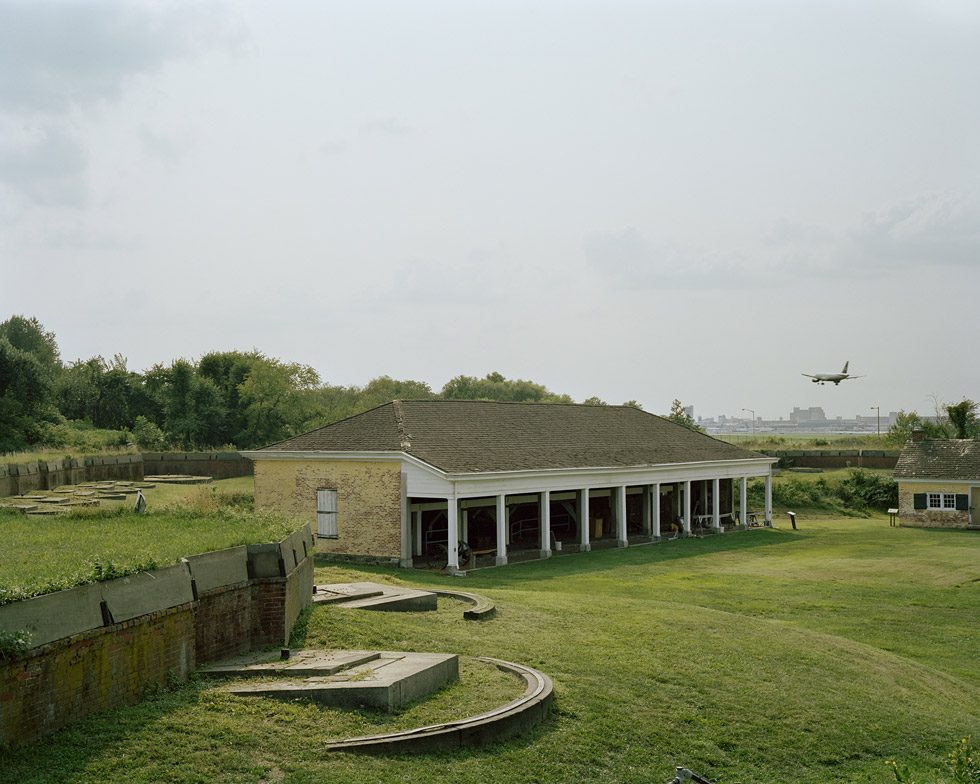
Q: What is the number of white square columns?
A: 10